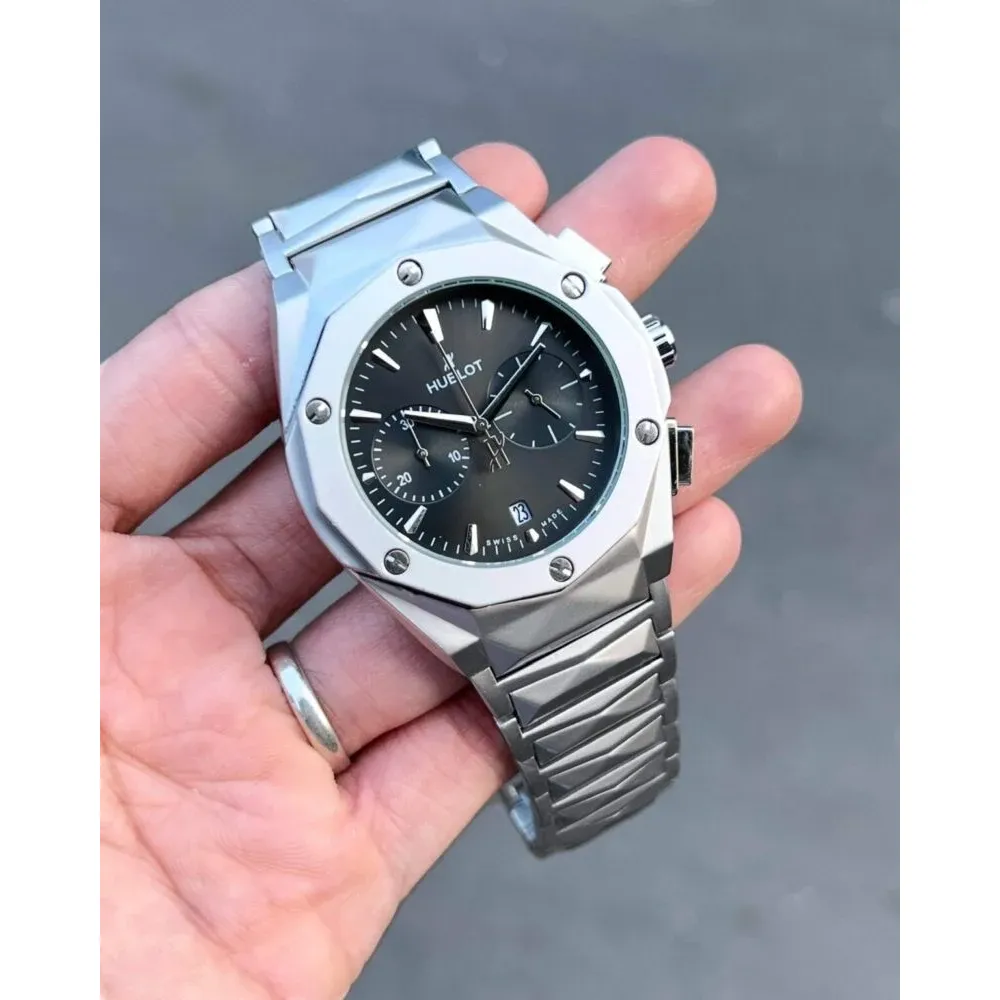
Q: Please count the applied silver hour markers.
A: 12